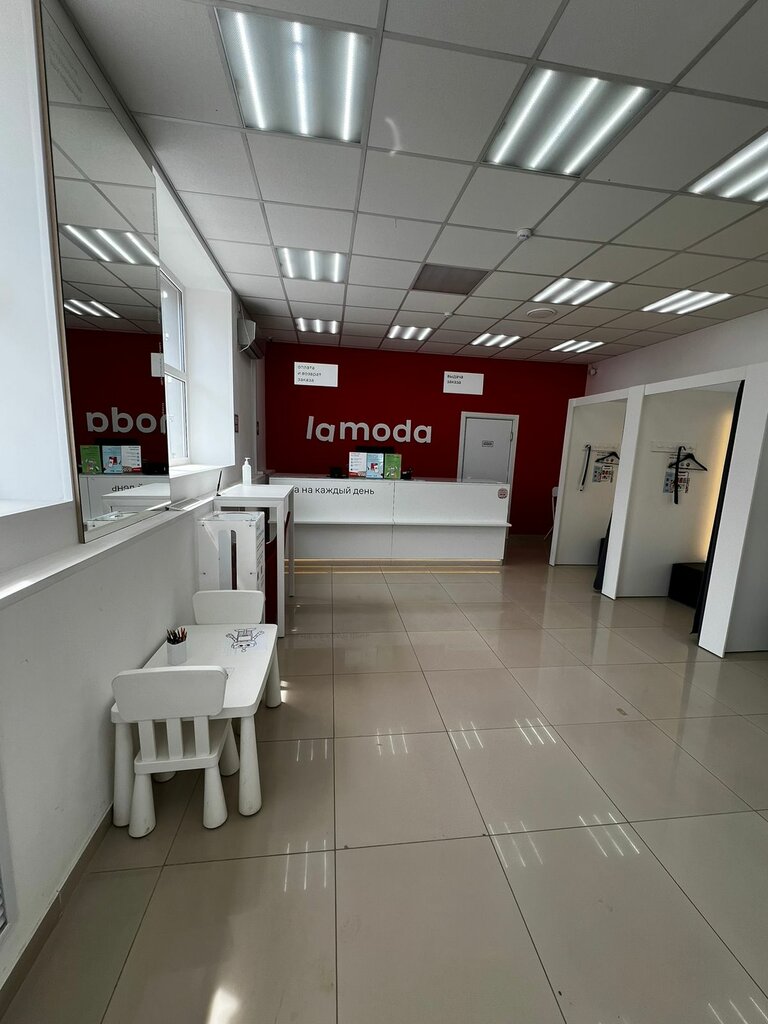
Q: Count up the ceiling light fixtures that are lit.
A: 10